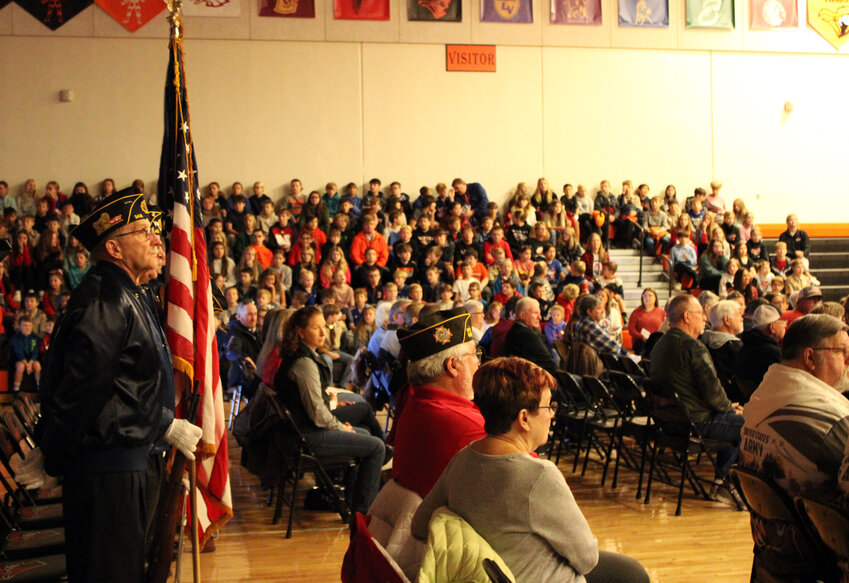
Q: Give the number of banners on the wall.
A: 13